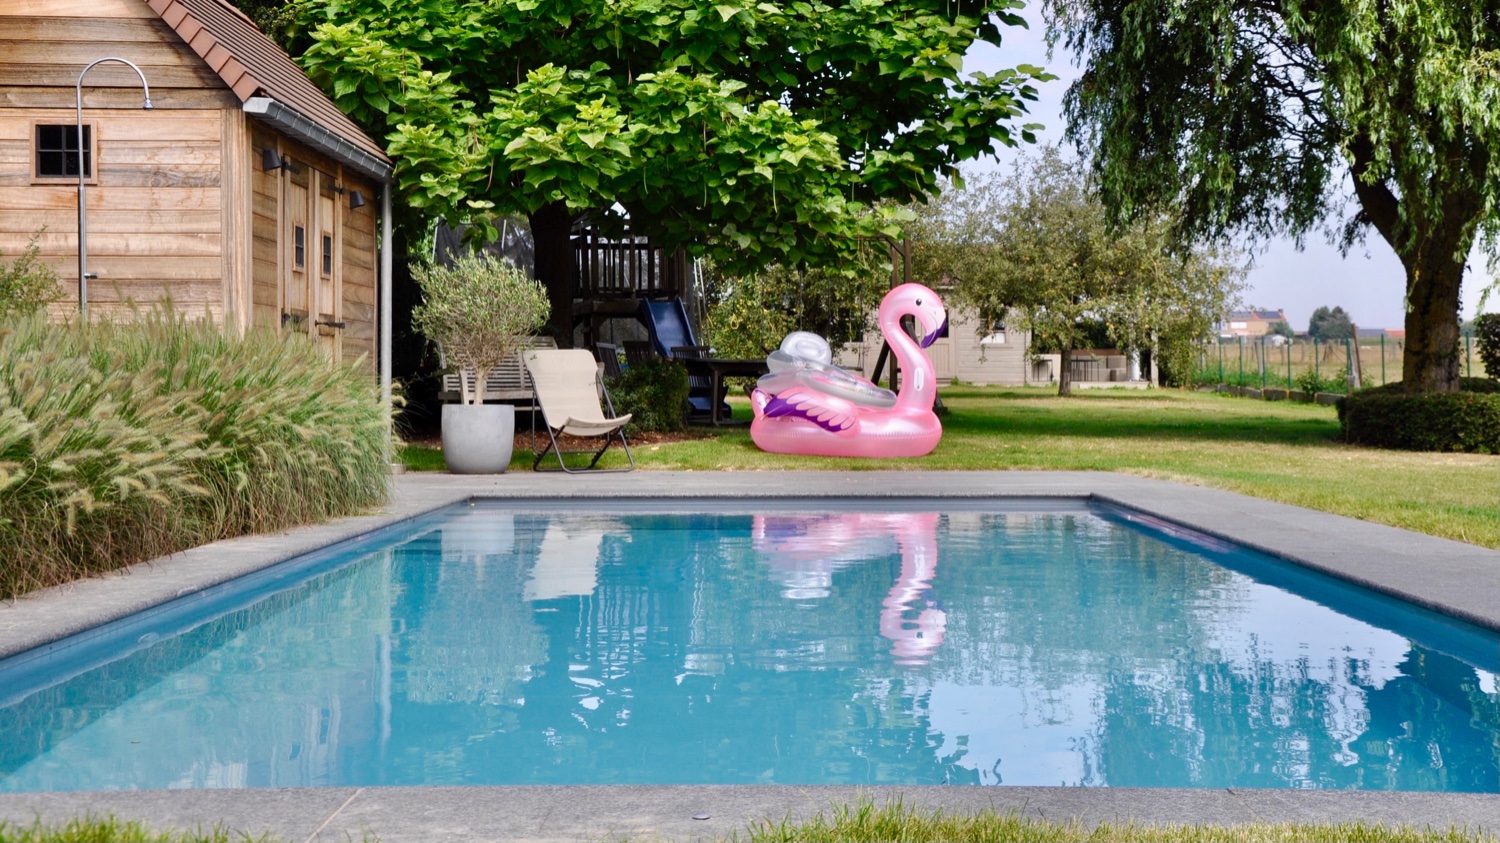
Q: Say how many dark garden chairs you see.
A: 3